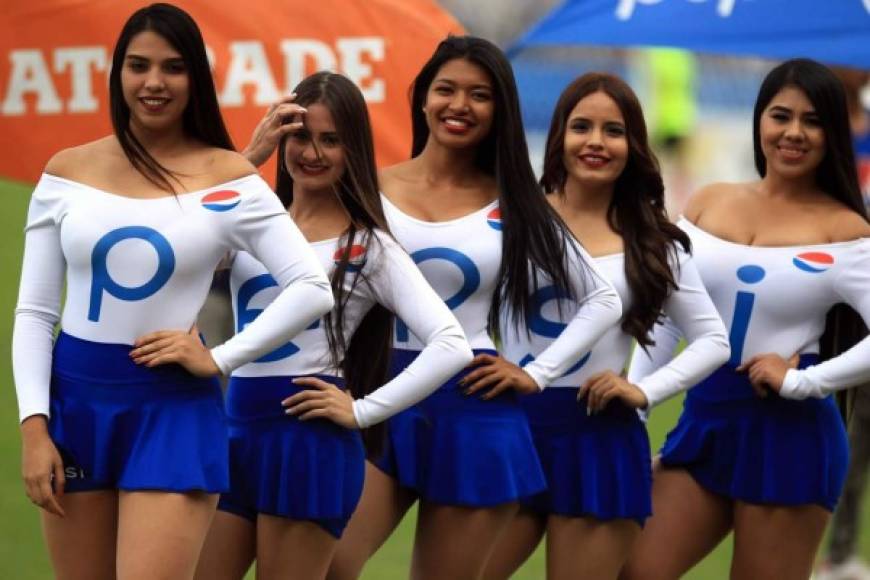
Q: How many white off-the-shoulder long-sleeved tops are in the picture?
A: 5